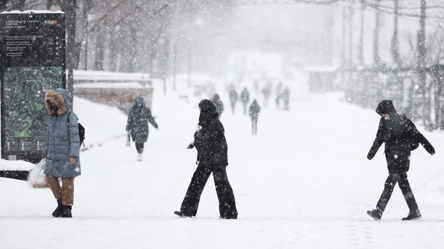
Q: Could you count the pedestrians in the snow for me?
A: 11